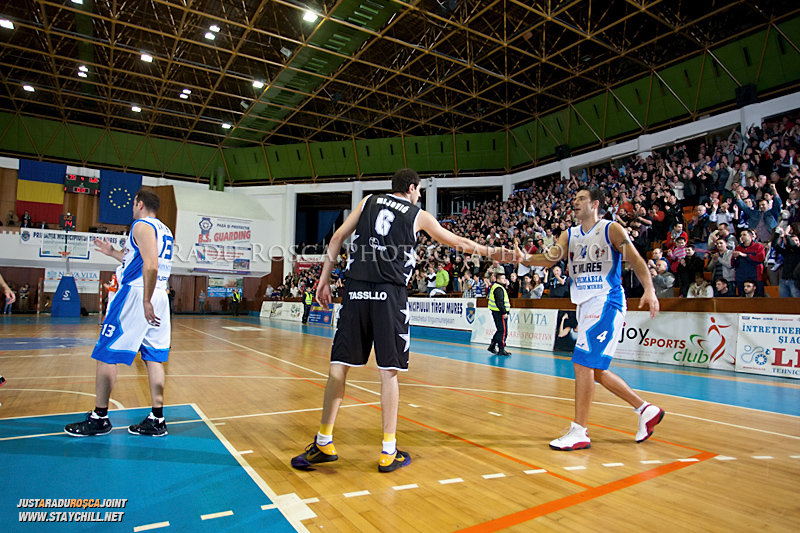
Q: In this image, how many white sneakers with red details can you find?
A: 2